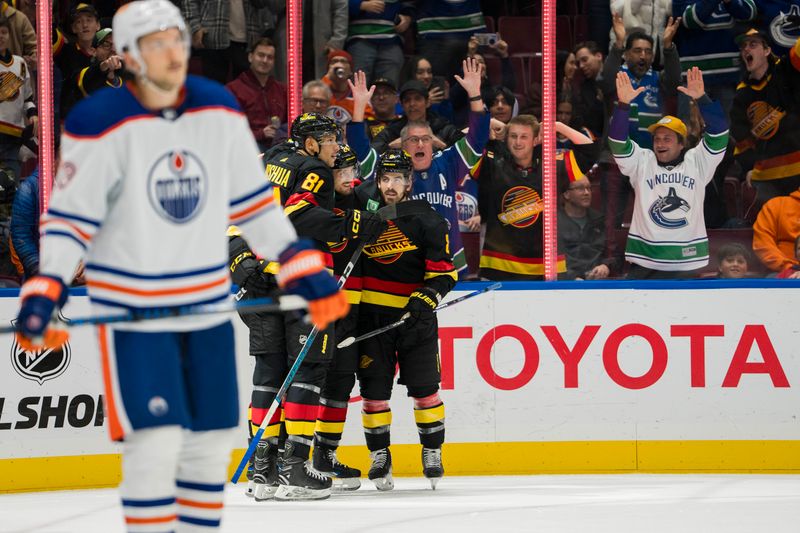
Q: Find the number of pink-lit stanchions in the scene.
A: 3